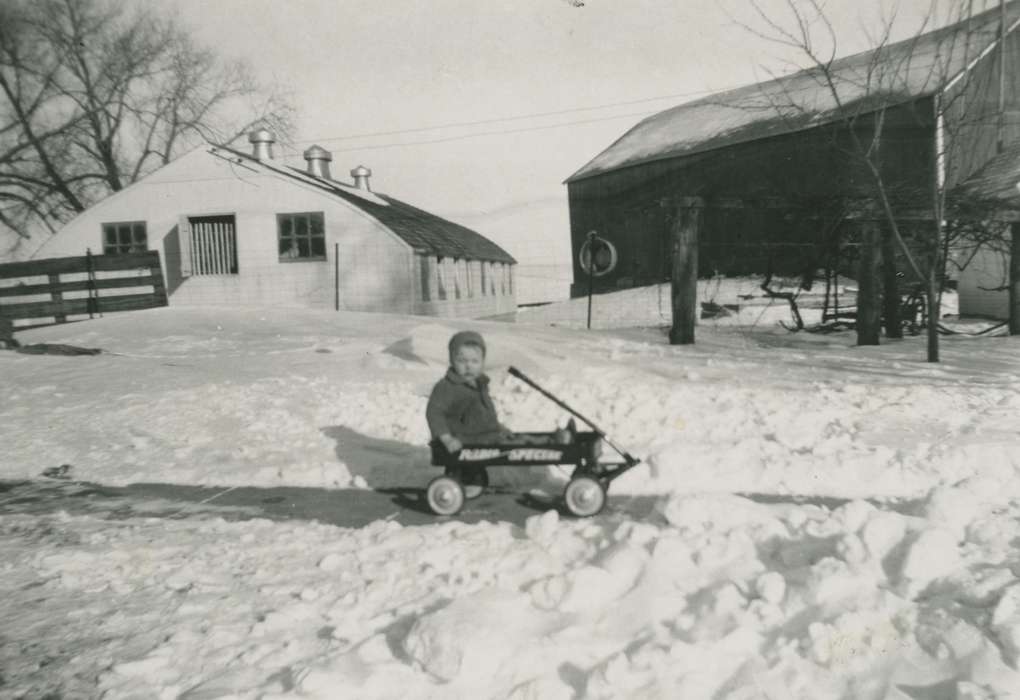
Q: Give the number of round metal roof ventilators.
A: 3